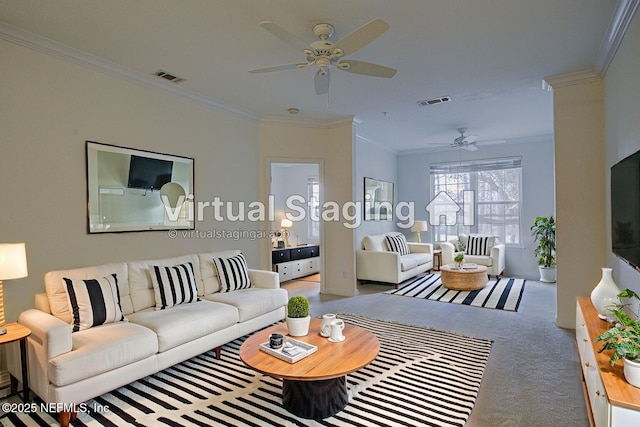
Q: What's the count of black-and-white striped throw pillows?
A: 5